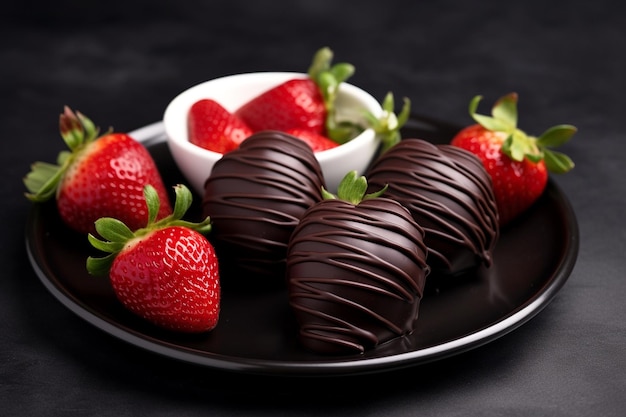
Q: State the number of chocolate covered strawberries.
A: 3